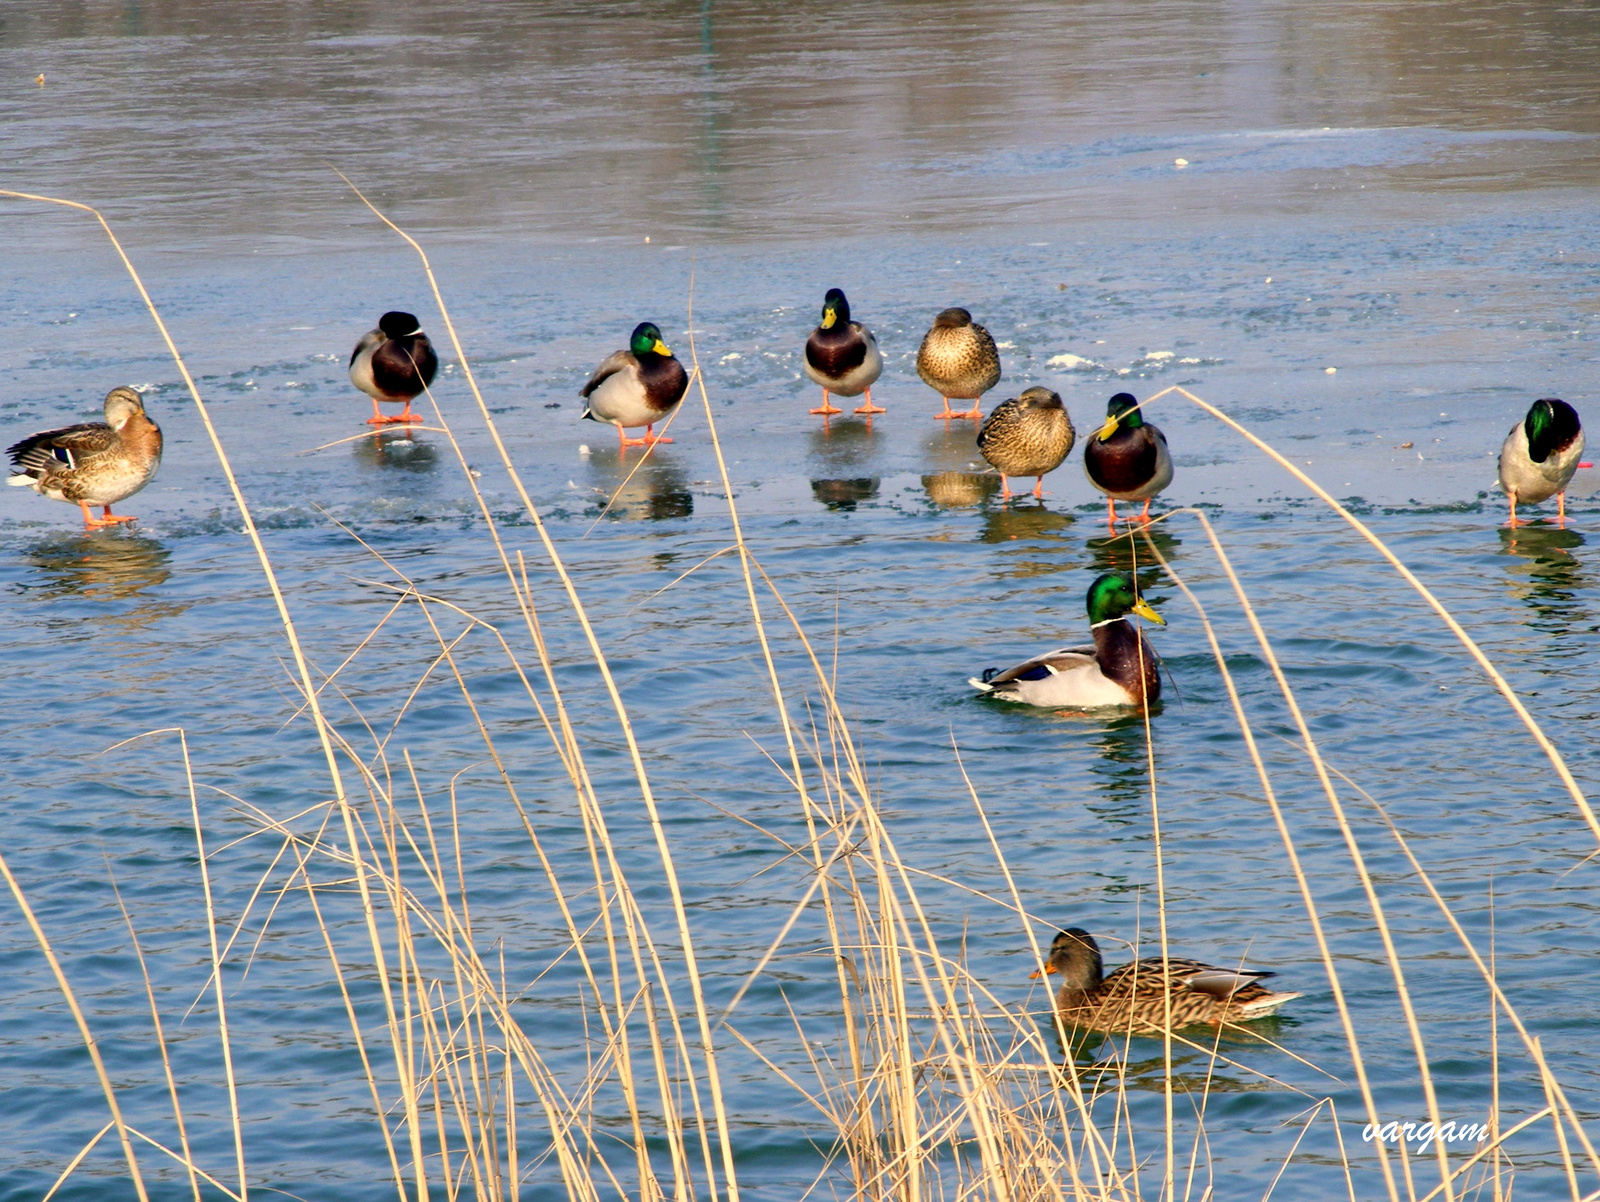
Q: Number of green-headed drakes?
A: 6